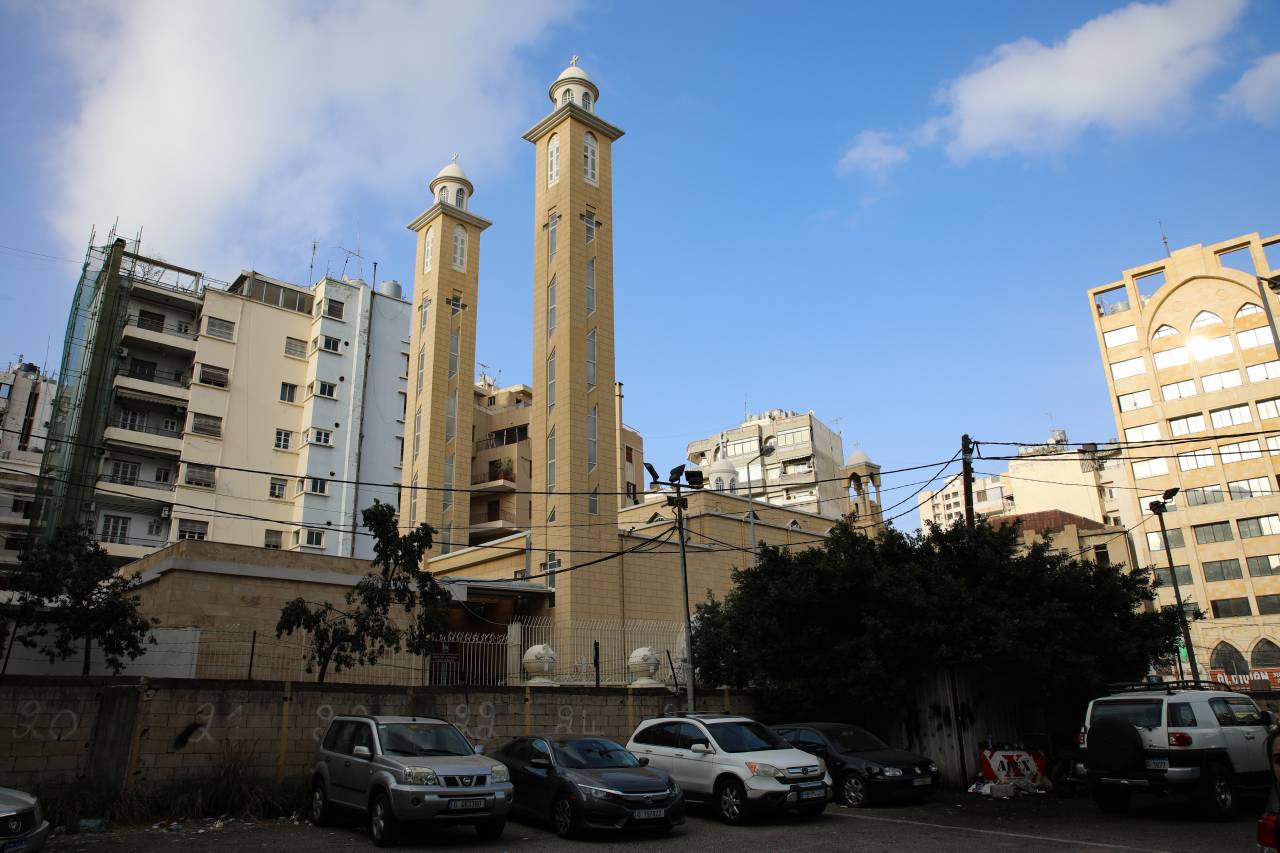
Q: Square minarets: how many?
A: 2